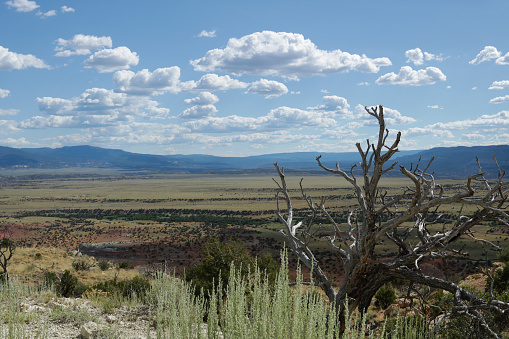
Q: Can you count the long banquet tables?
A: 0